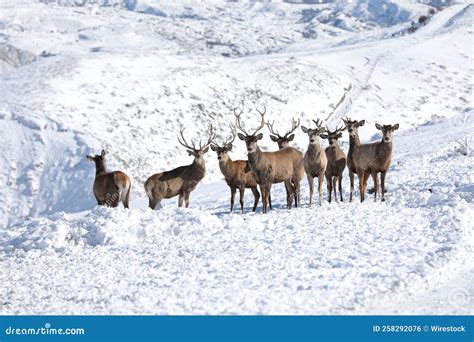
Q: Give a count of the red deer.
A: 9